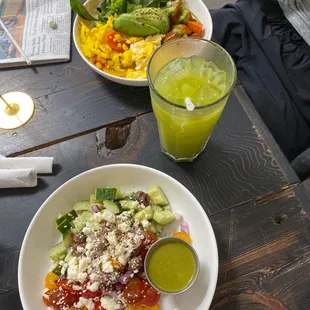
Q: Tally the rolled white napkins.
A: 2